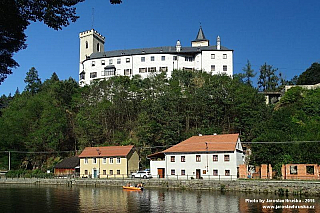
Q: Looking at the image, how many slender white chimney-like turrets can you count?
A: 2